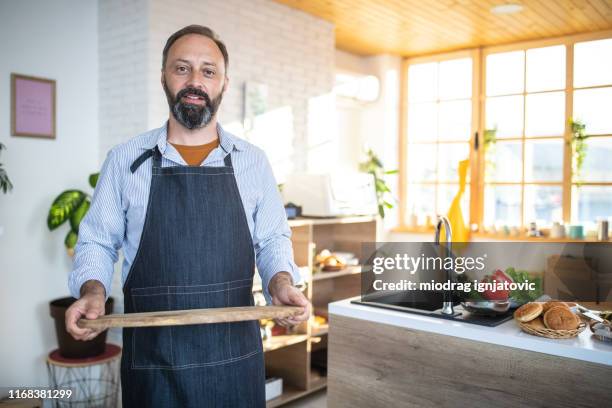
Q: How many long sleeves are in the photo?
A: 2